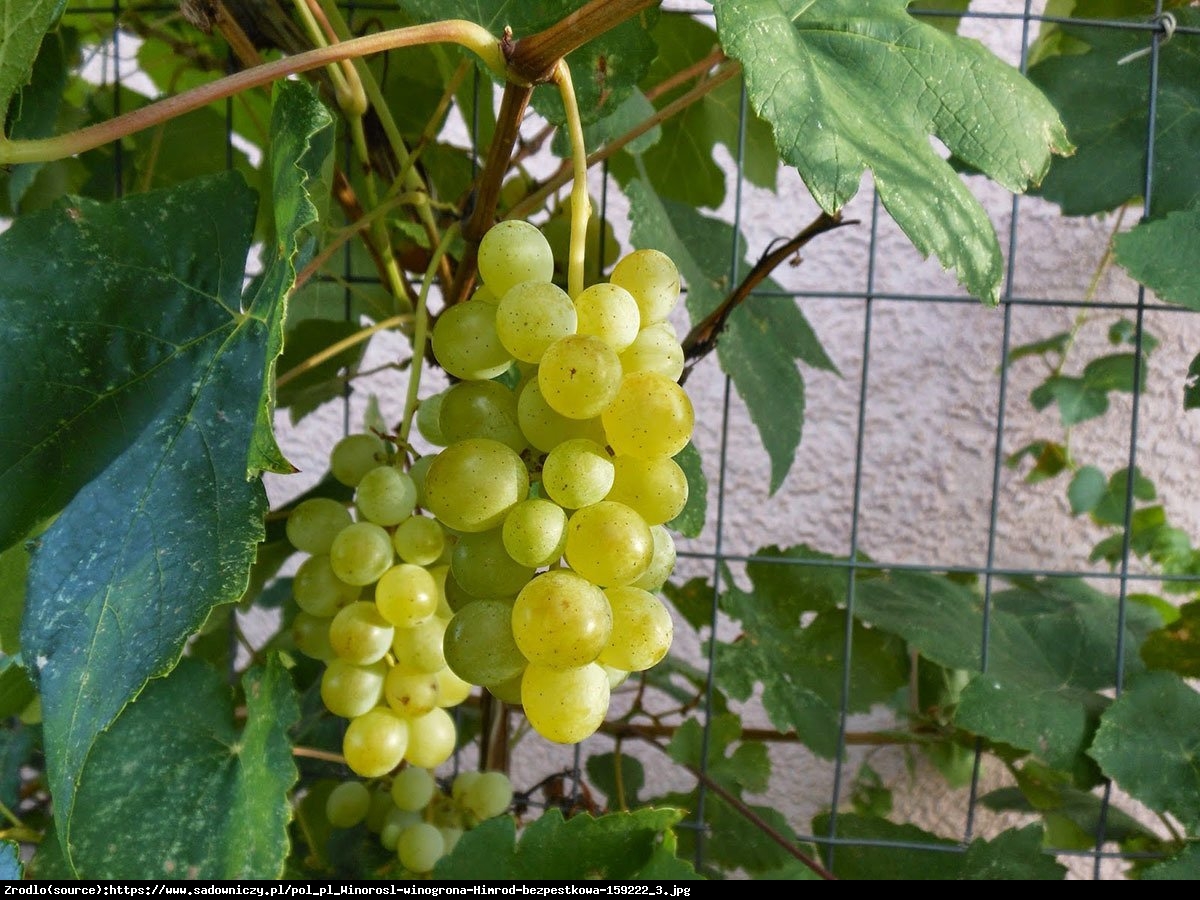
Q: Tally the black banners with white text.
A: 1